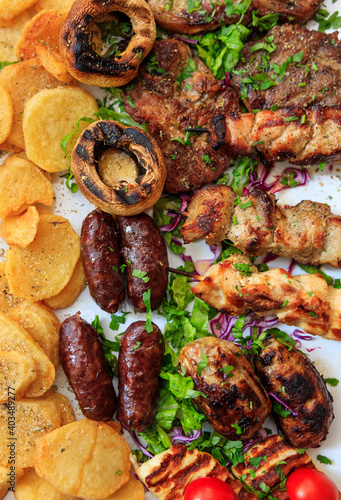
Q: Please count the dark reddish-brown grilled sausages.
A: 4